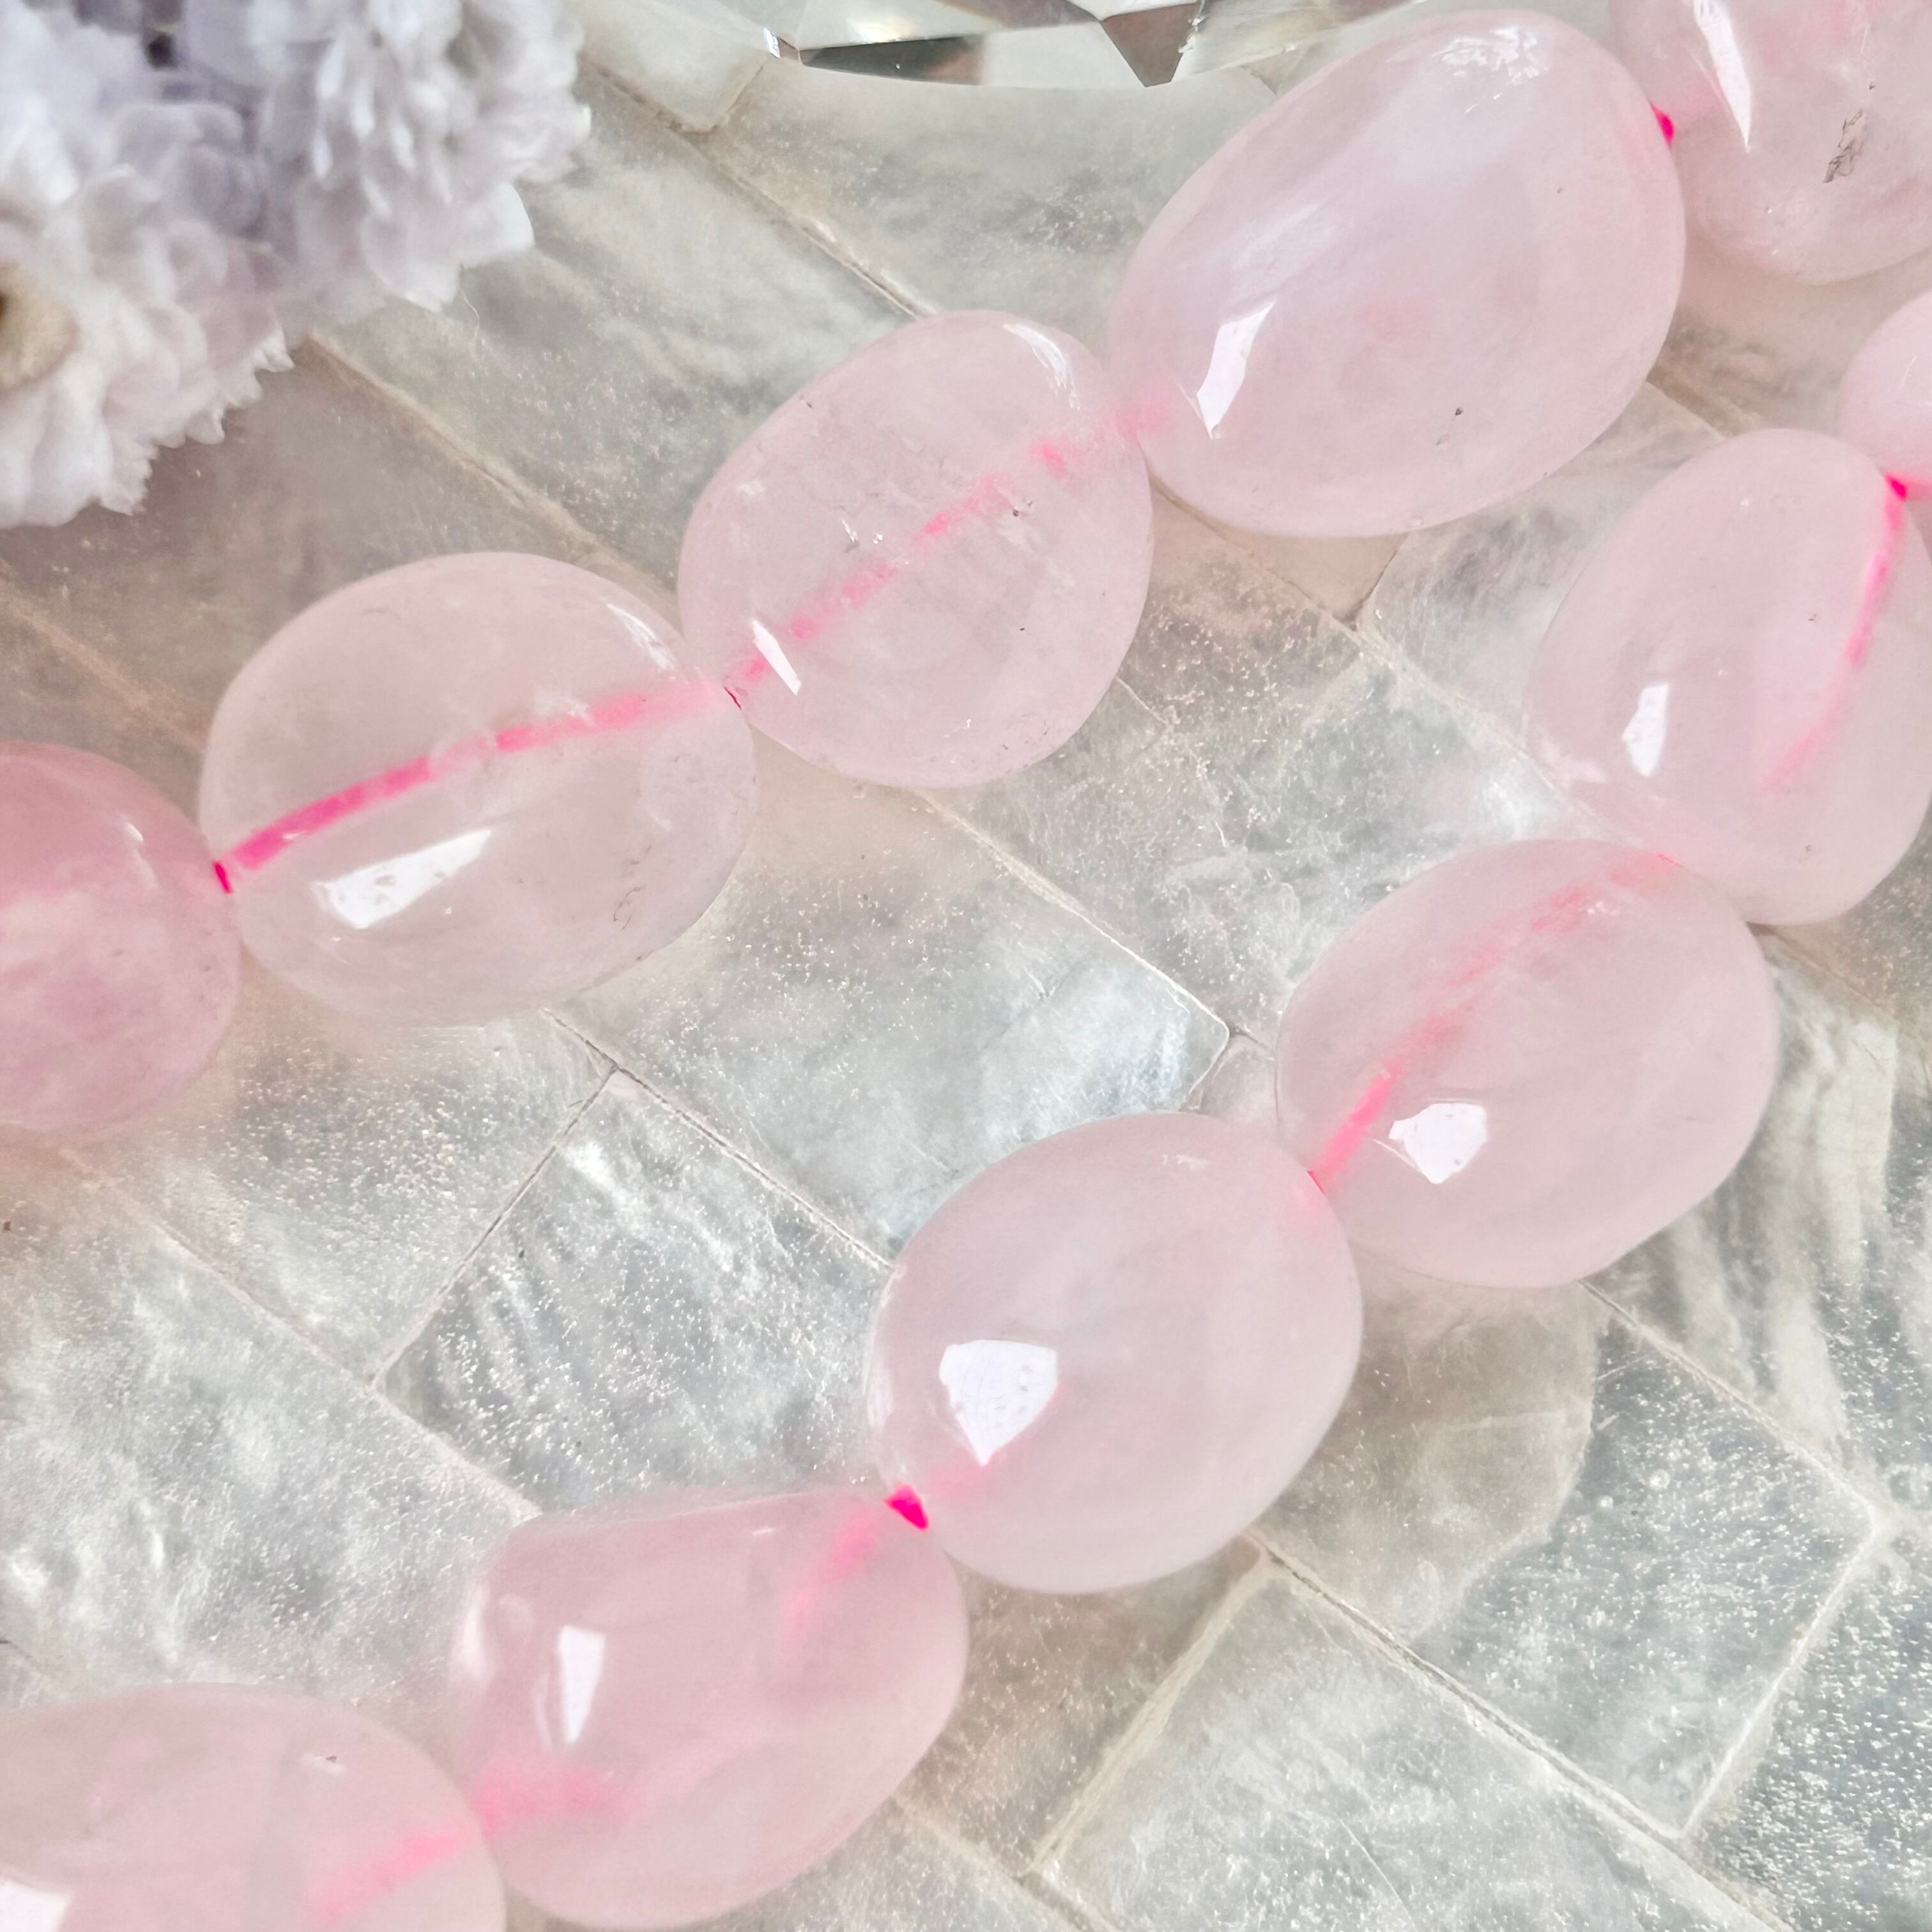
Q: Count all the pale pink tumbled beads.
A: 11